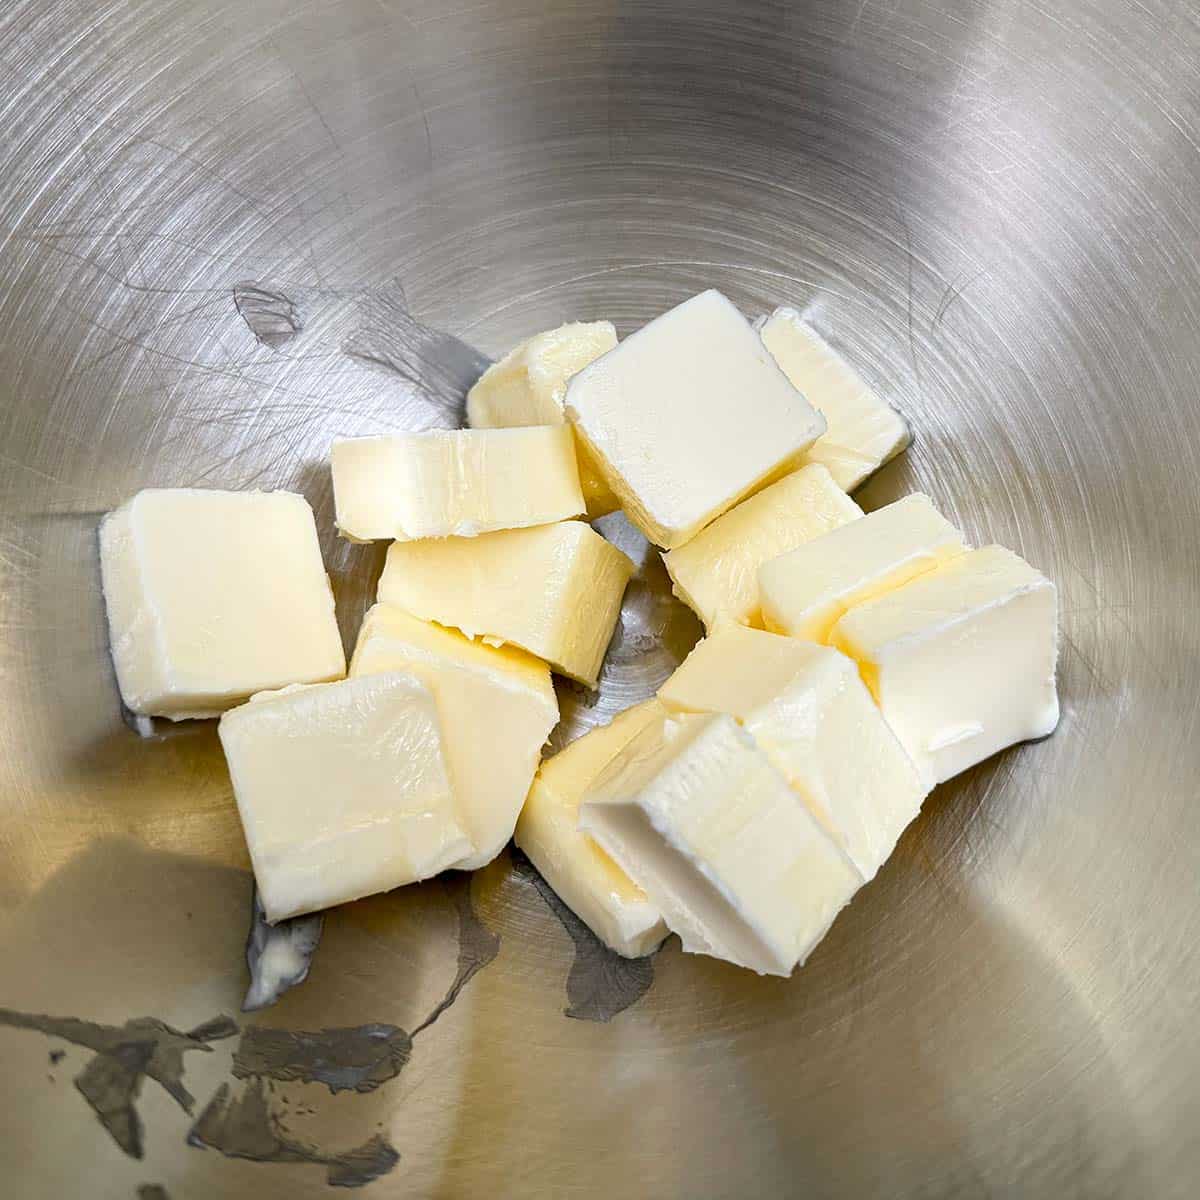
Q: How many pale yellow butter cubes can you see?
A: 14